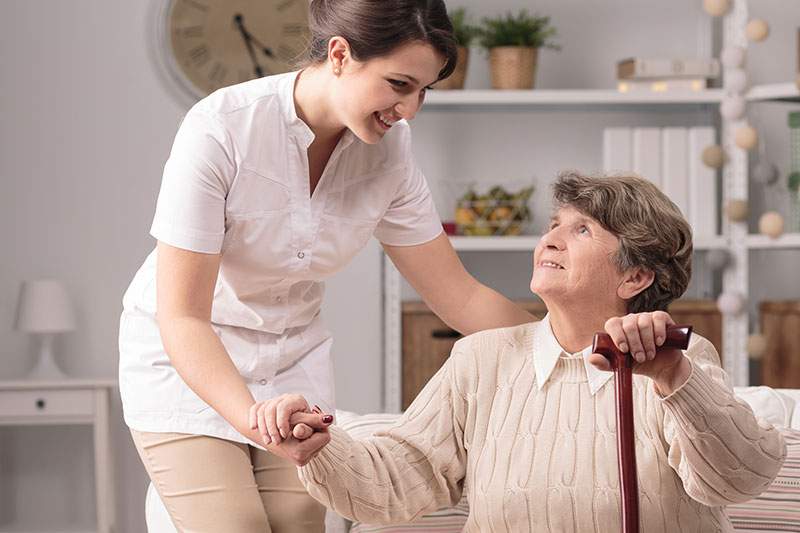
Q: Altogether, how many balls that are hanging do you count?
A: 13